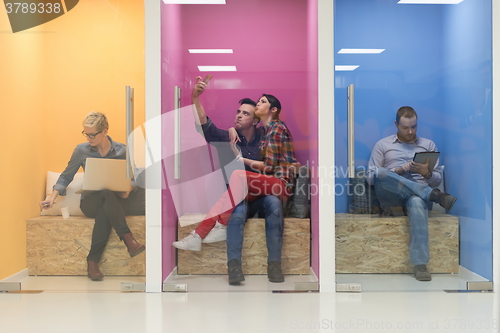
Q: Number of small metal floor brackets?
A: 6